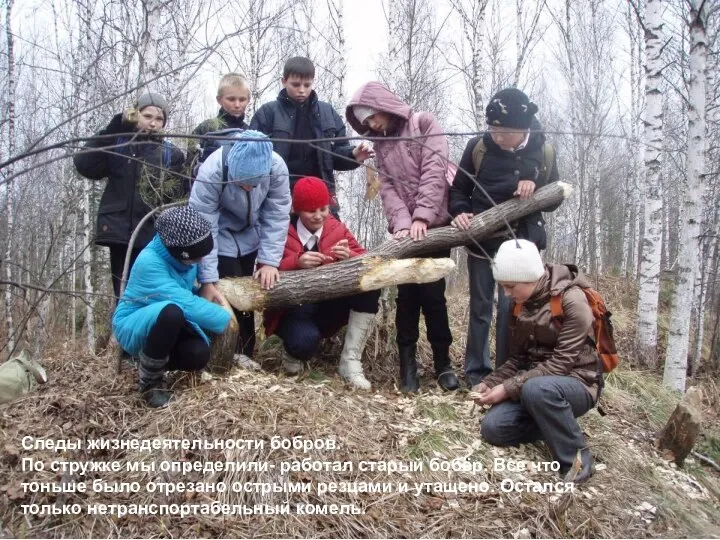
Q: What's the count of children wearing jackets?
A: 9